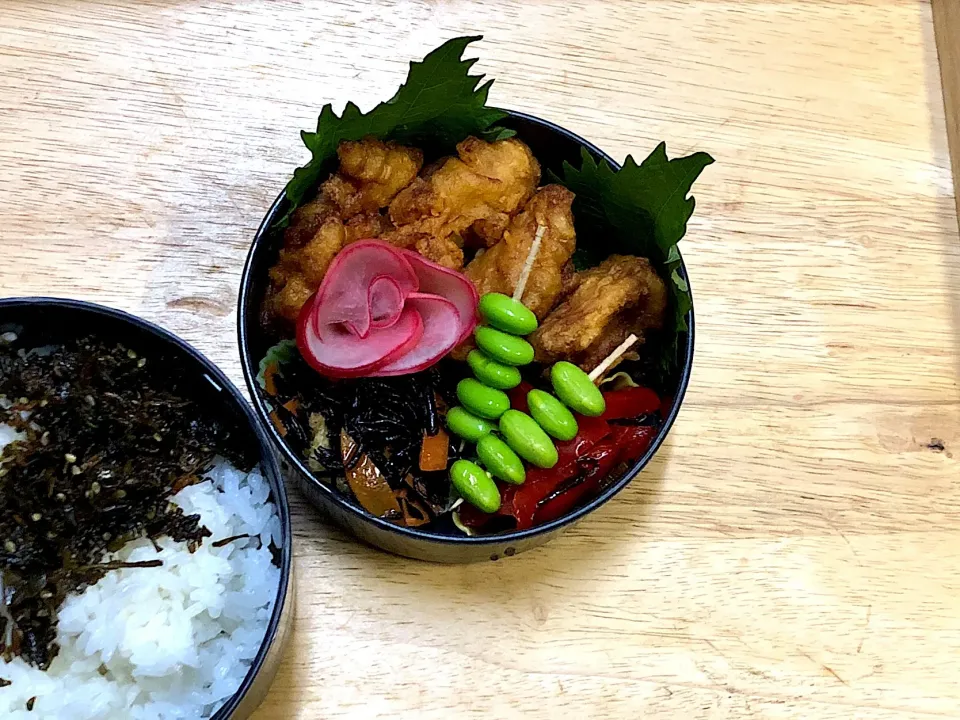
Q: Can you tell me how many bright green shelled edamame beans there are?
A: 10